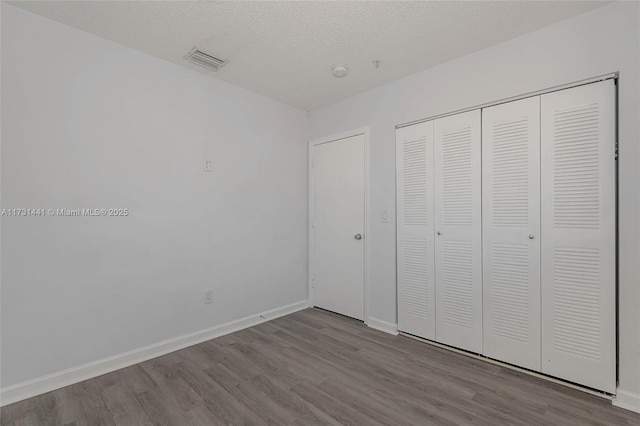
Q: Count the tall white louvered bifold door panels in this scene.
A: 4